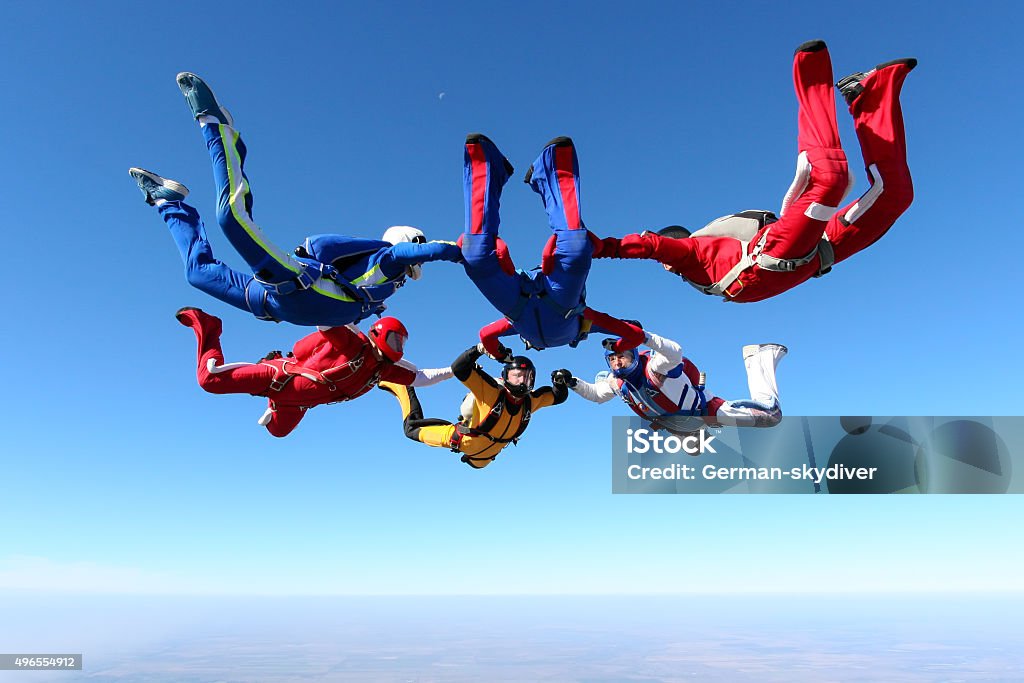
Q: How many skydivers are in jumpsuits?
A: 6